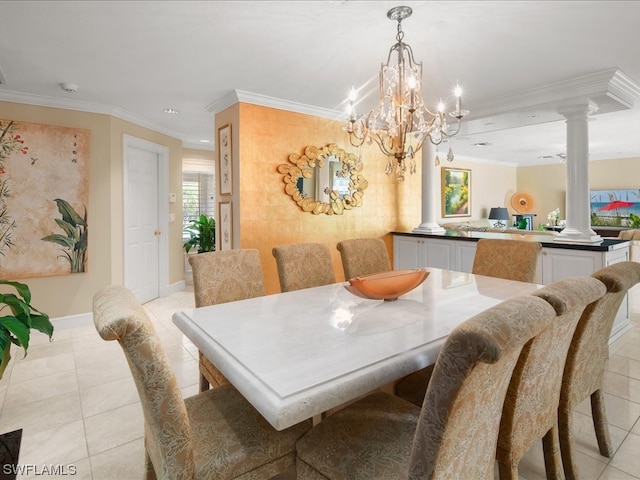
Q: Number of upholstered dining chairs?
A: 8